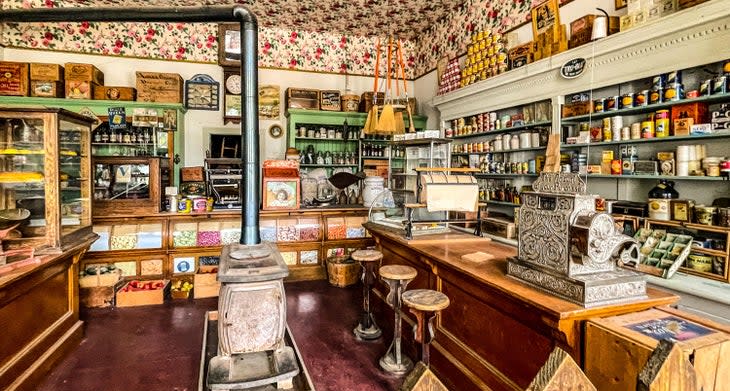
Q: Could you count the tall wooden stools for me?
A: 3